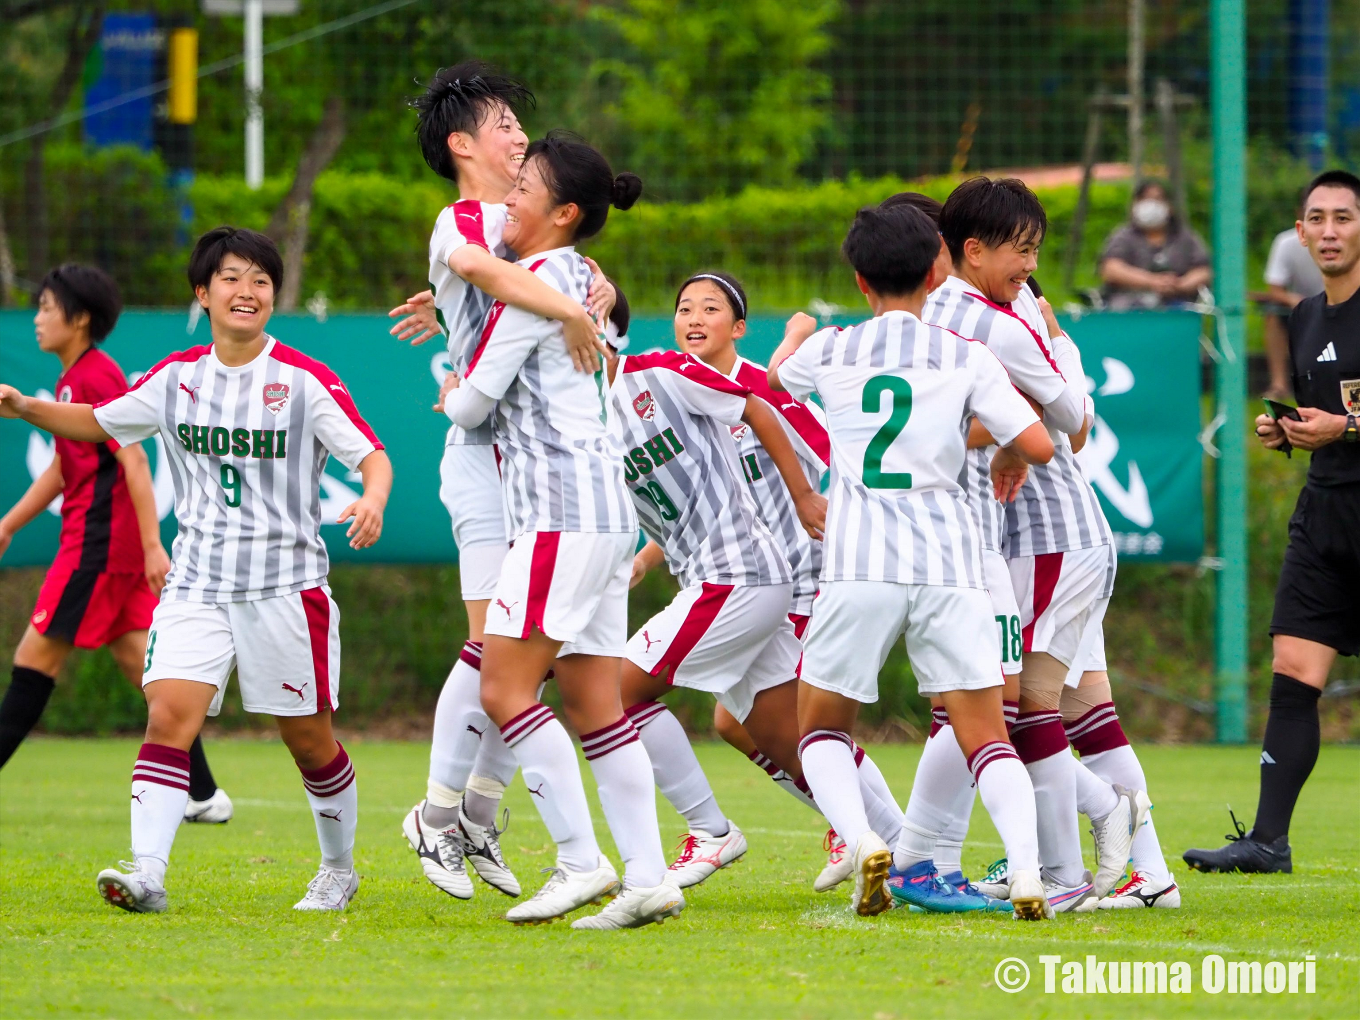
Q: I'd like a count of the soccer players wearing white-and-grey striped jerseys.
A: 9